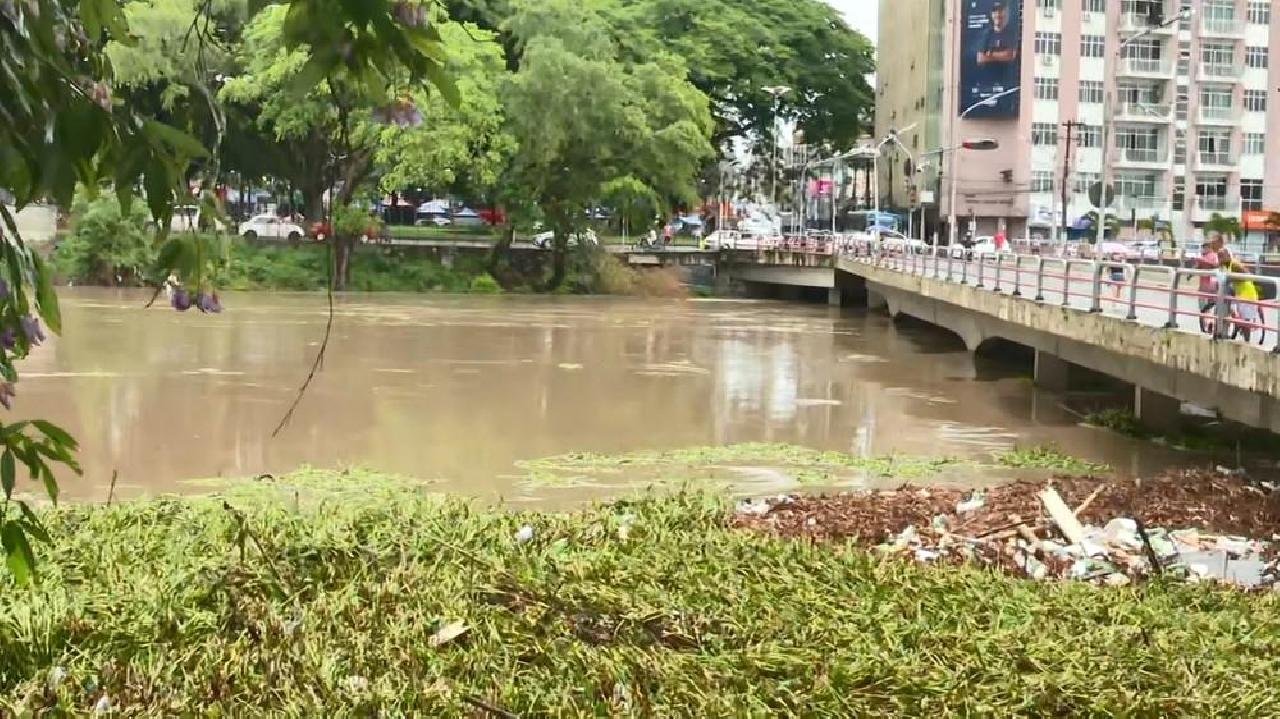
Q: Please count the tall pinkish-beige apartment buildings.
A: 1